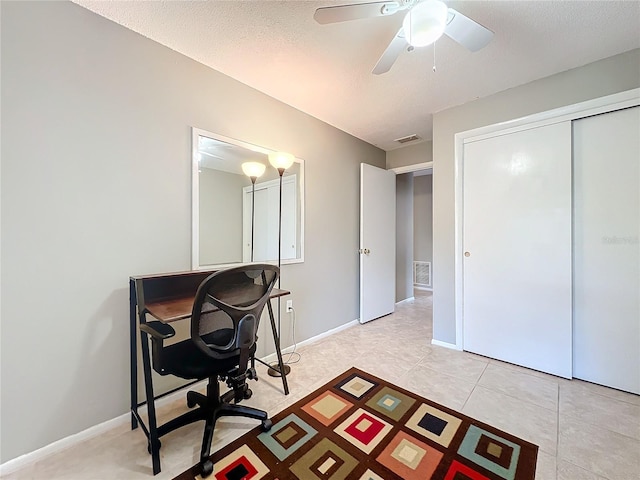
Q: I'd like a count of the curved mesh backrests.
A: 1